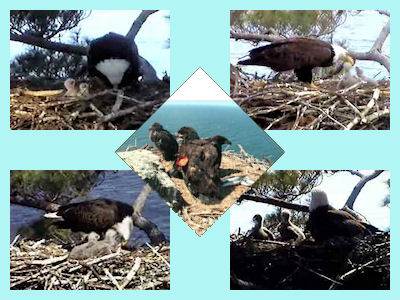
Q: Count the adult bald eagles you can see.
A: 4